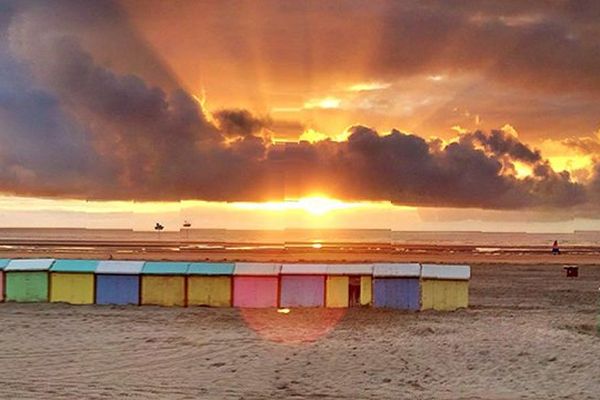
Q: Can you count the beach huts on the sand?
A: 11